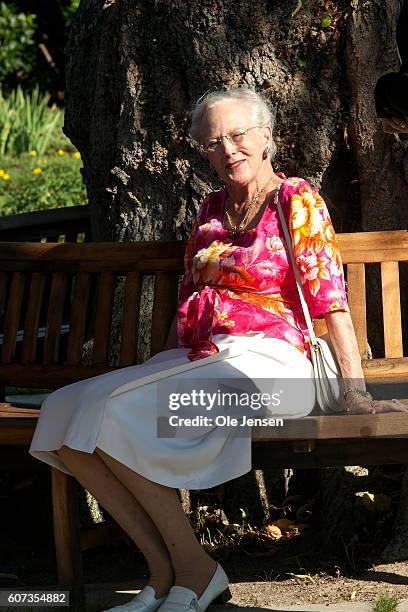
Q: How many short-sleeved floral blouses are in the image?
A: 1